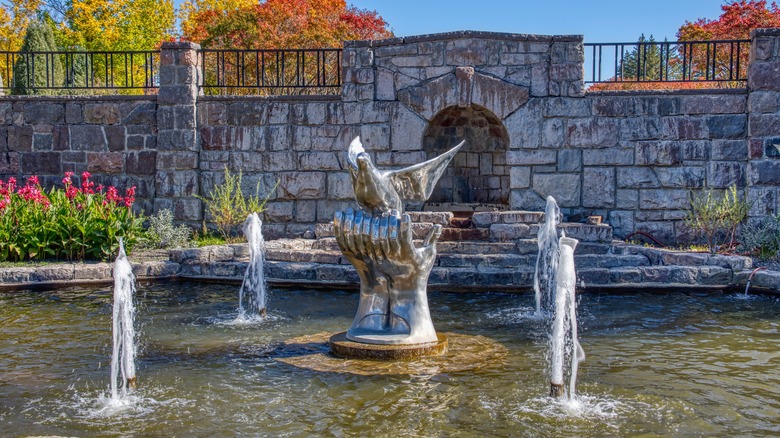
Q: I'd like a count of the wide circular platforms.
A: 1